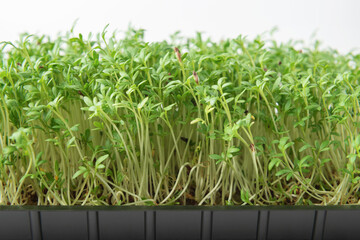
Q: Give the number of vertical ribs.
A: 6